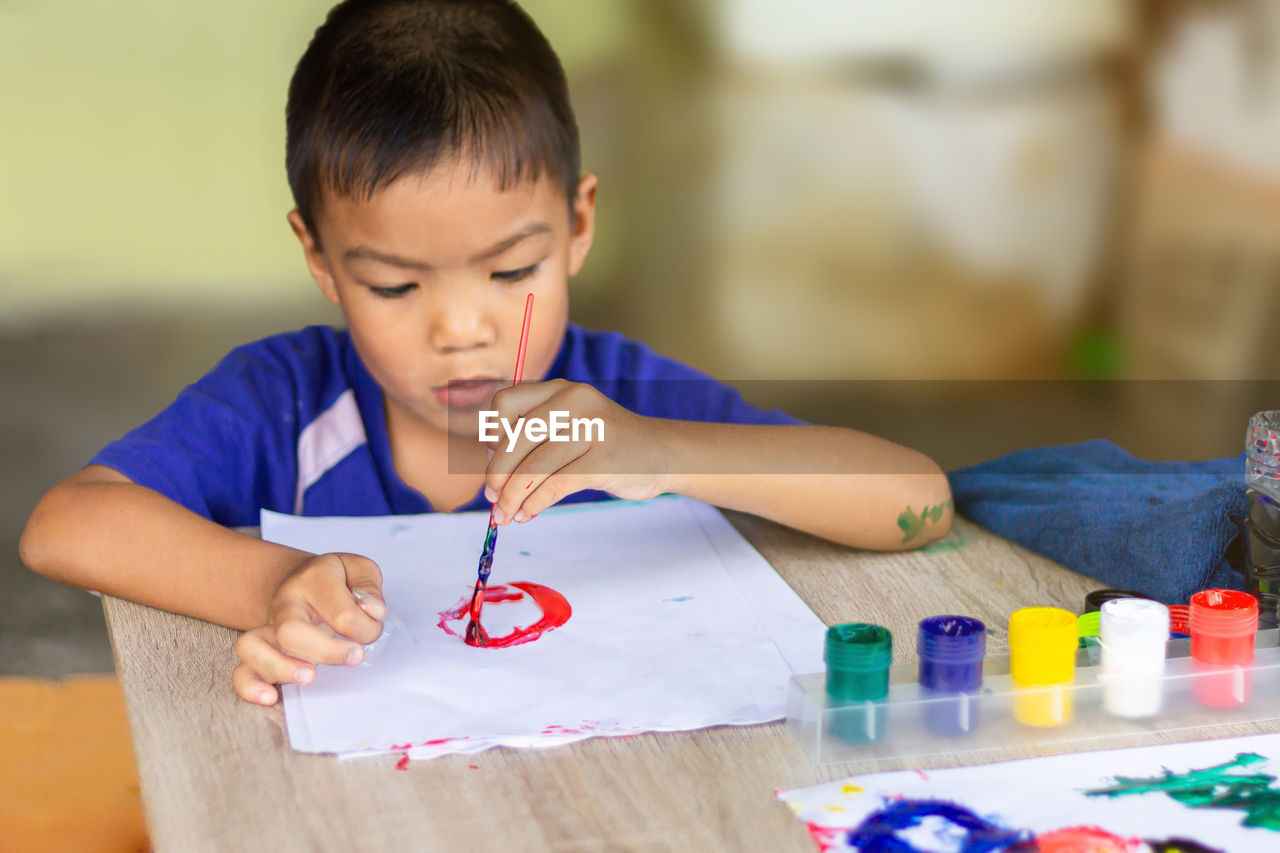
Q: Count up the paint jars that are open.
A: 5